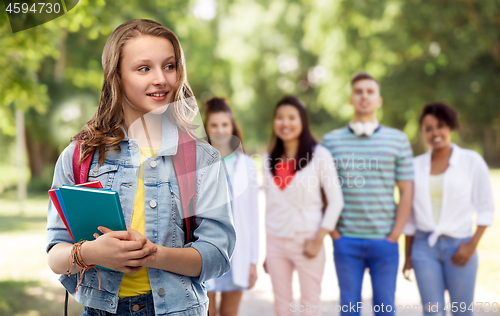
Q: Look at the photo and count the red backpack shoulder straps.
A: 2